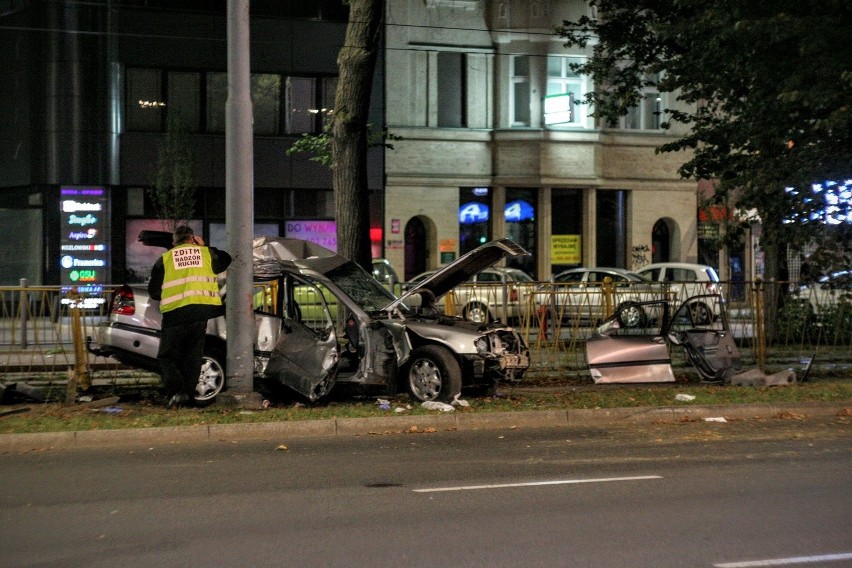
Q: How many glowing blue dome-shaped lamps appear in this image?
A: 2